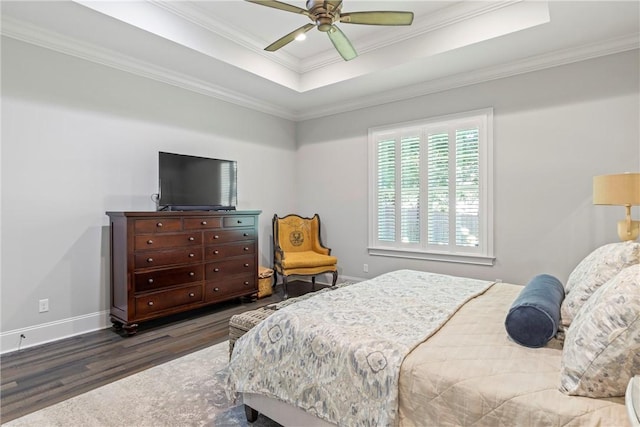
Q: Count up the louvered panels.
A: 4